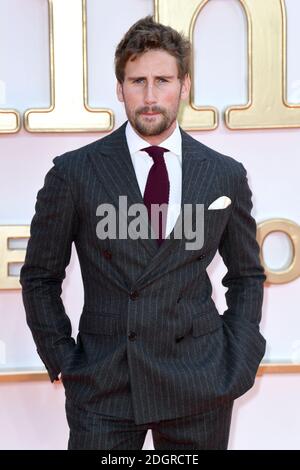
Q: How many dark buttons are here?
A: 6